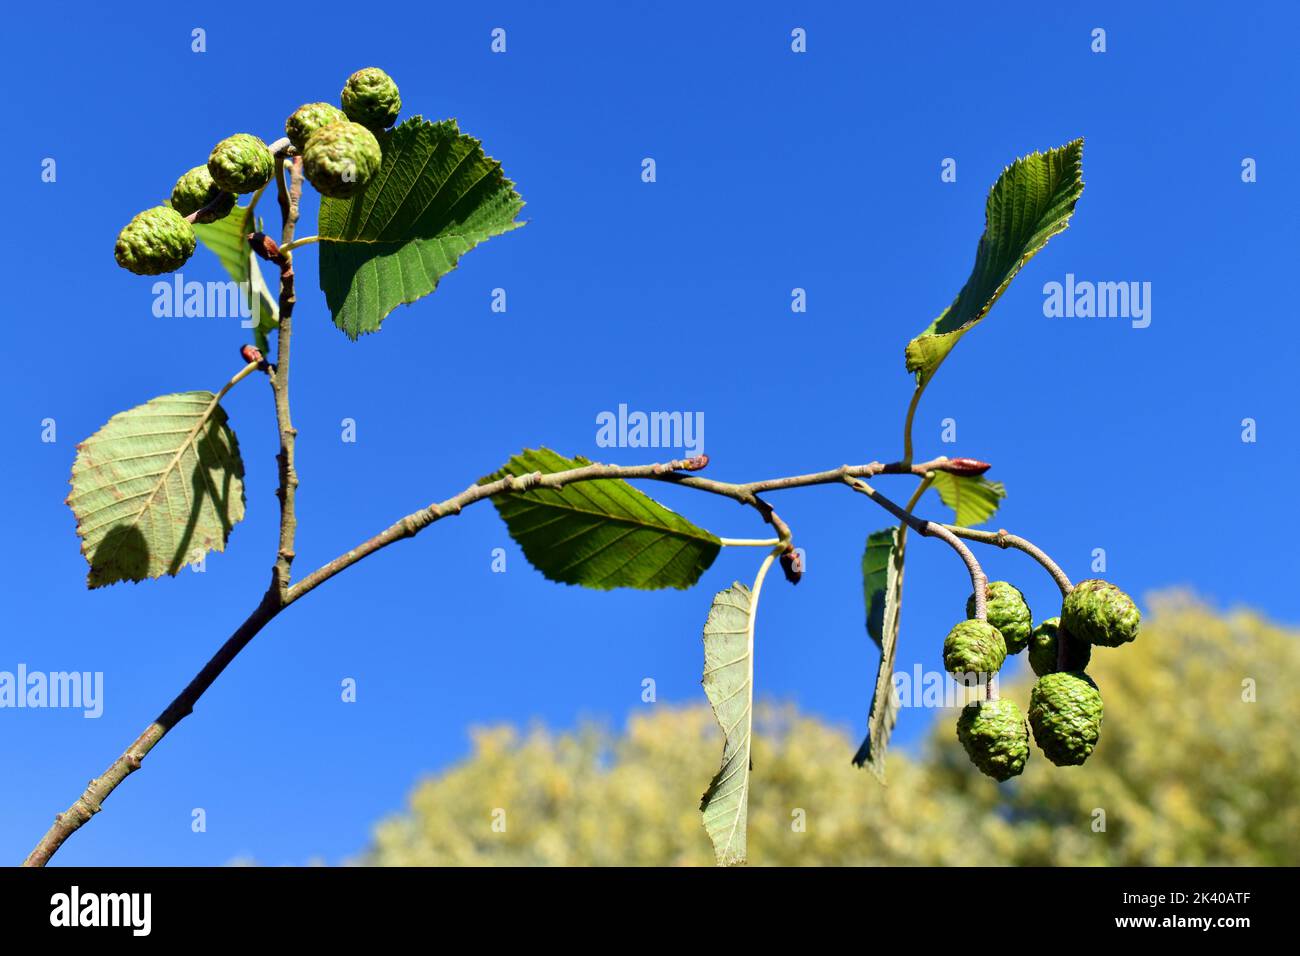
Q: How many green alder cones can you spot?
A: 12